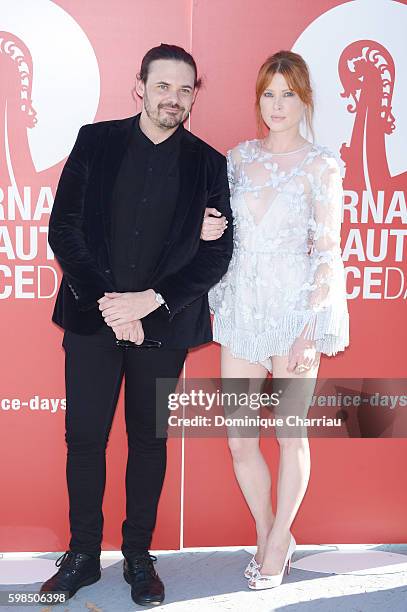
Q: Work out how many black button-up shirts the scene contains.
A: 1